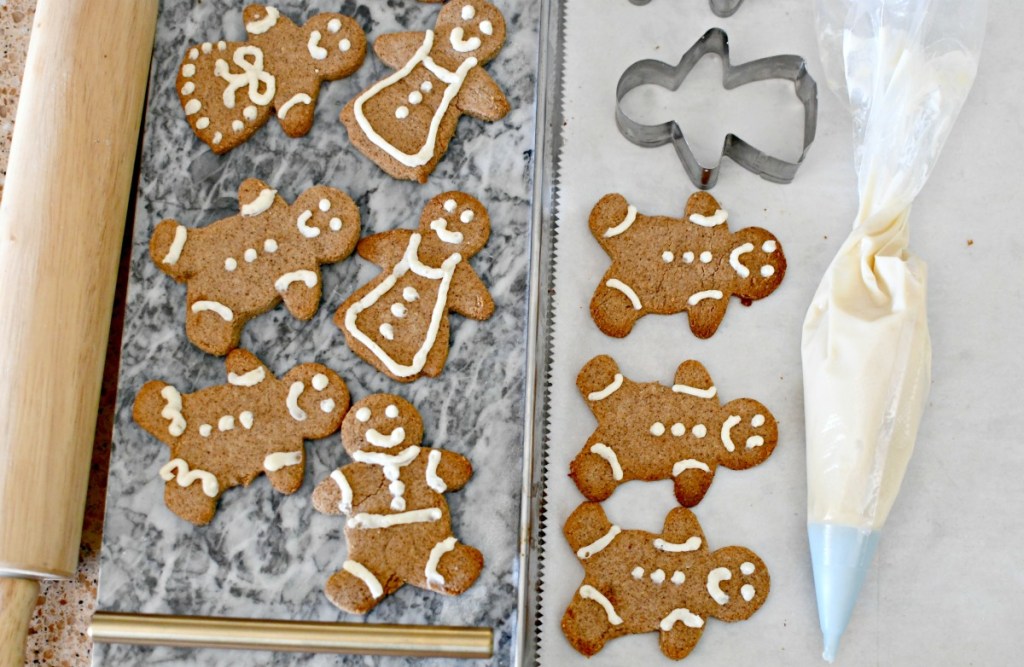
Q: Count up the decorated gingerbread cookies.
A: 9